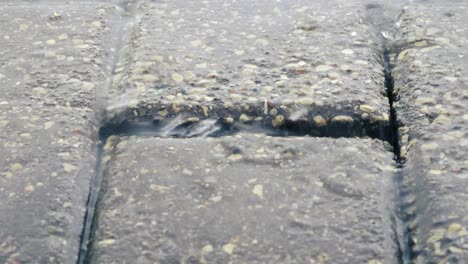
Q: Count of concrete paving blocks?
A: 4